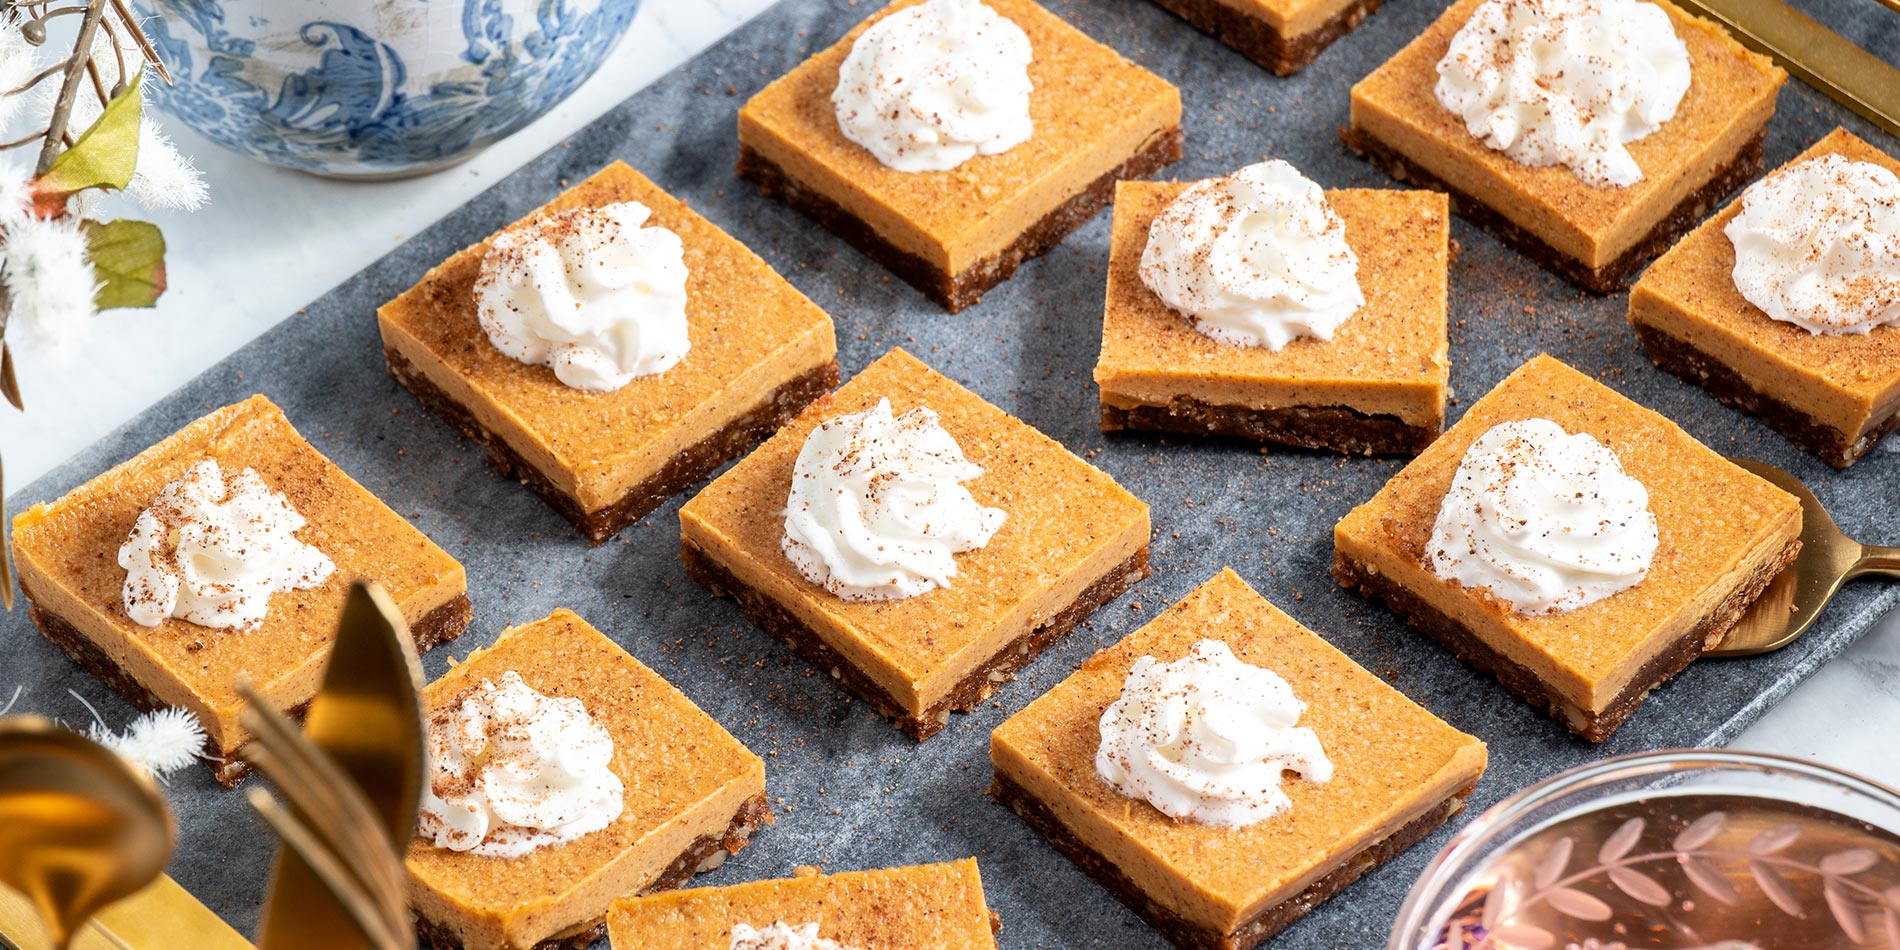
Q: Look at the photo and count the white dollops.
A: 11